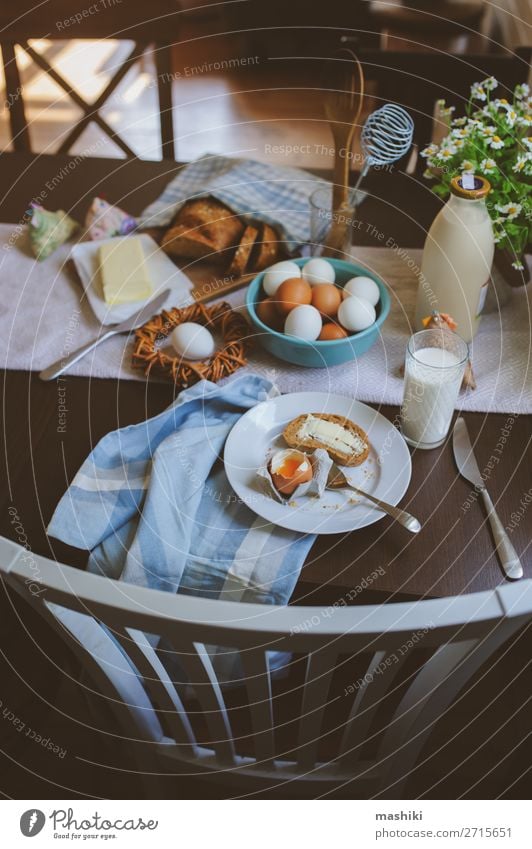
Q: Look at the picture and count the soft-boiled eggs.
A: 1